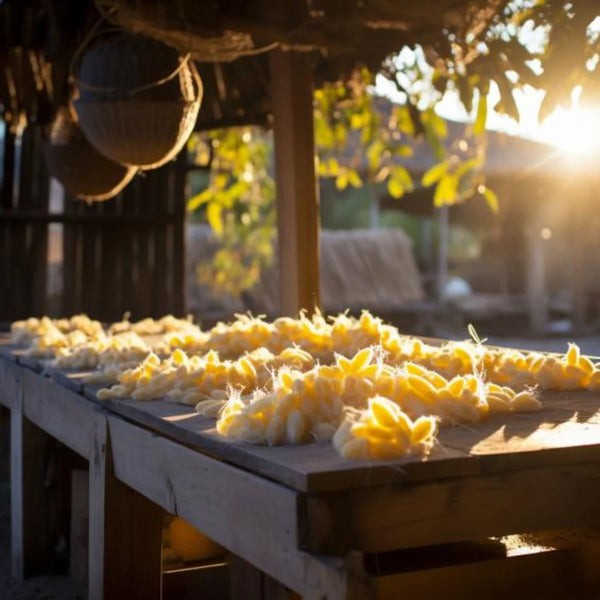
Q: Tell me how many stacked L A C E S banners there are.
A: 0